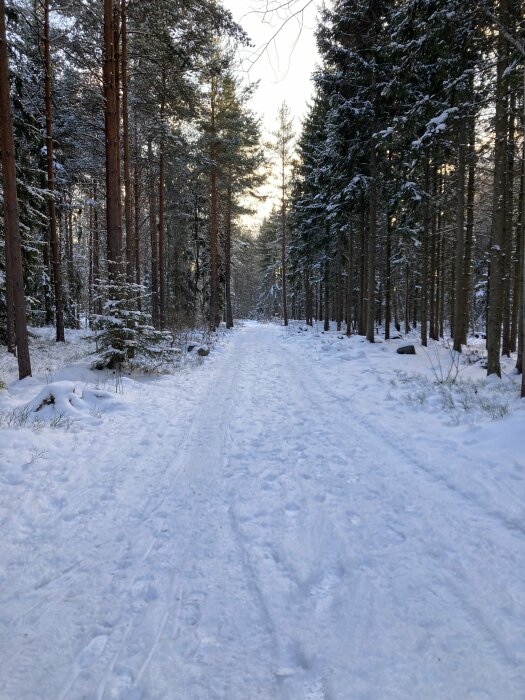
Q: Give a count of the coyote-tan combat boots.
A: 0